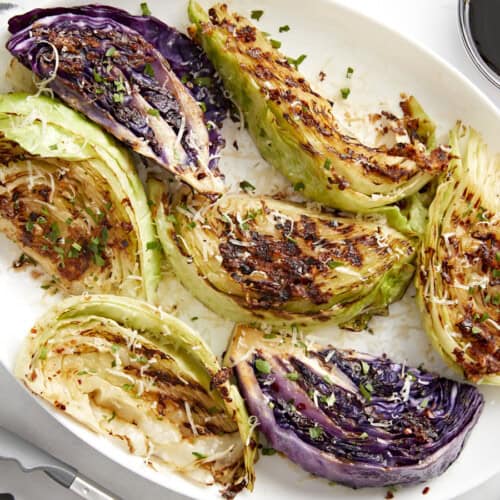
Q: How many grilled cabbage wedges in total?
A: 7